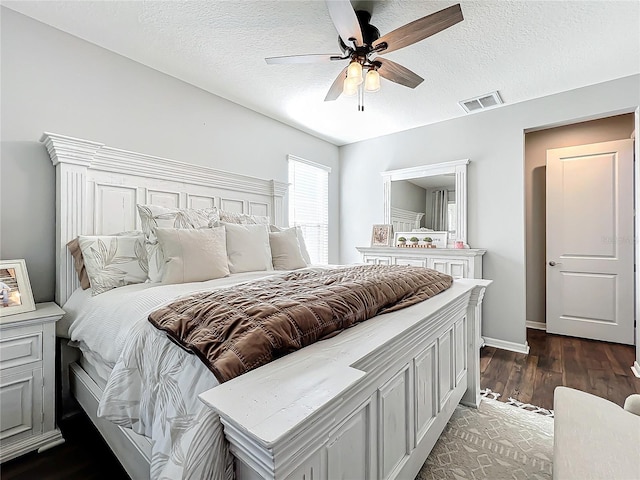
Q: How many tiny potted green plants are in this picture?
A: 3